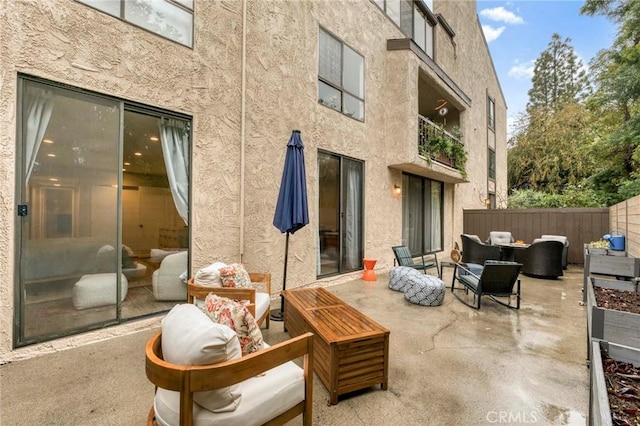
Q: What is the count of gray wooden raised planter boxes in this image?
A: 3